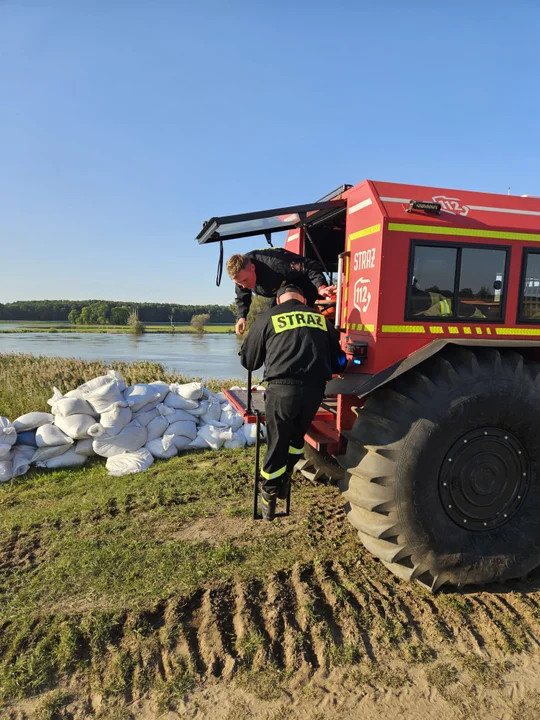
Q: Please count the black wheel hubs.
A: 1